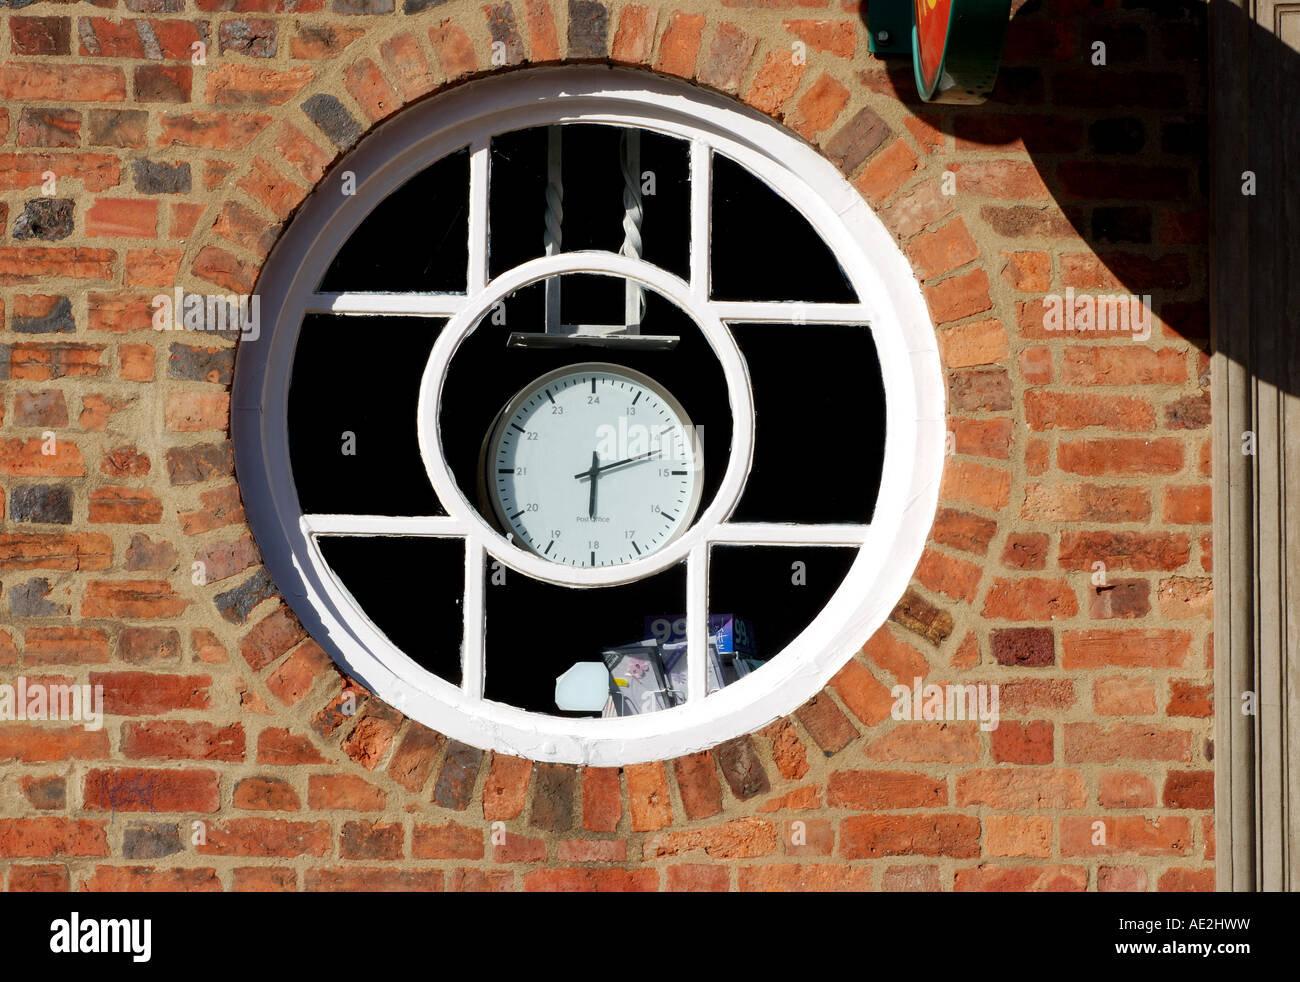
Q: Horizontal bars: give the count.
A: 4